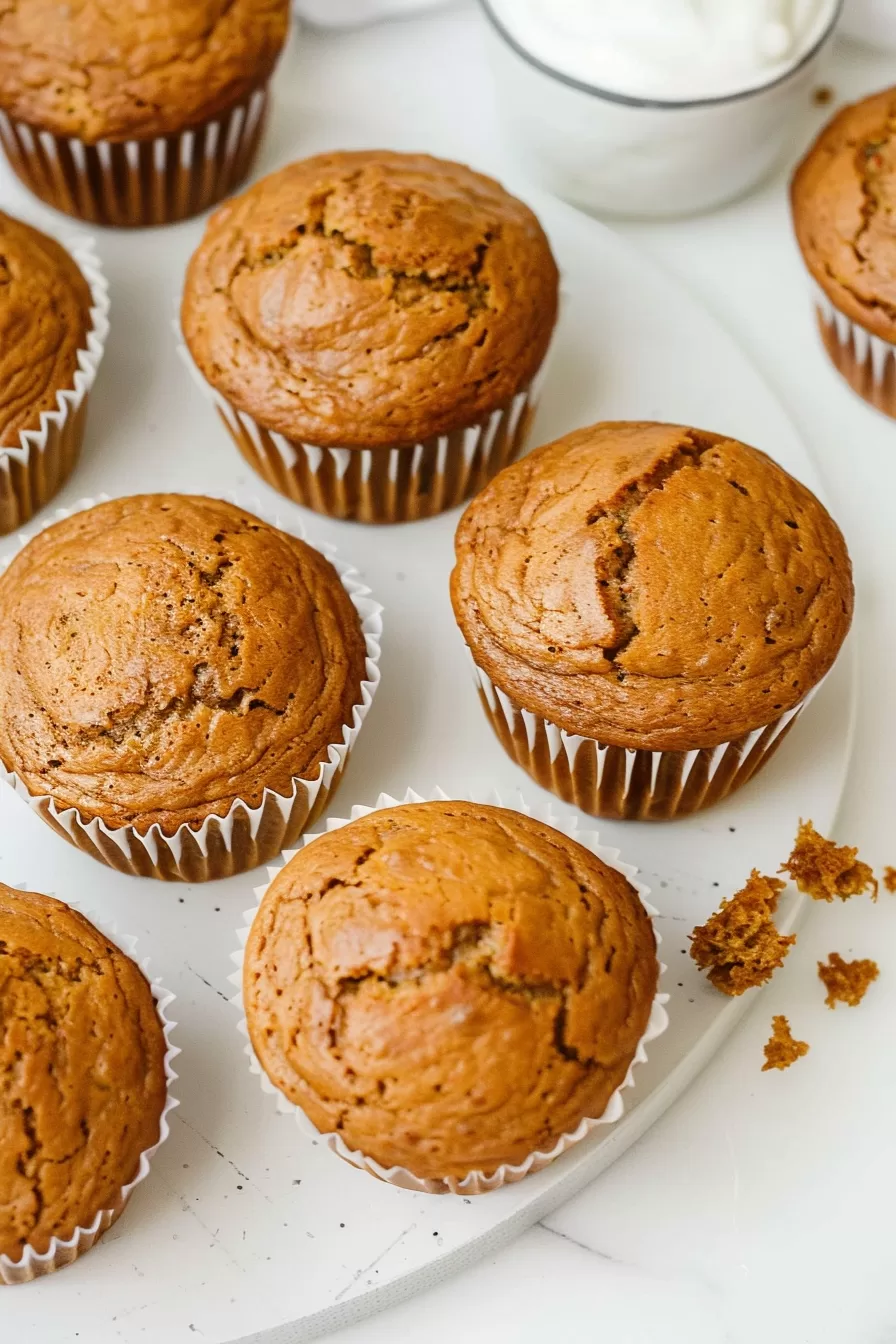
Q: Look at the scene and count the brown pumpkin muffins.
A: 8